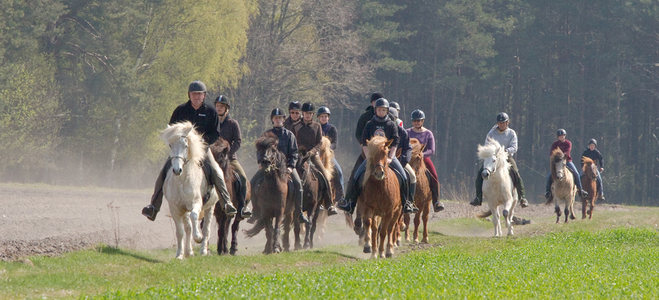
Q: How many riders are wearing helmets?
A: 14